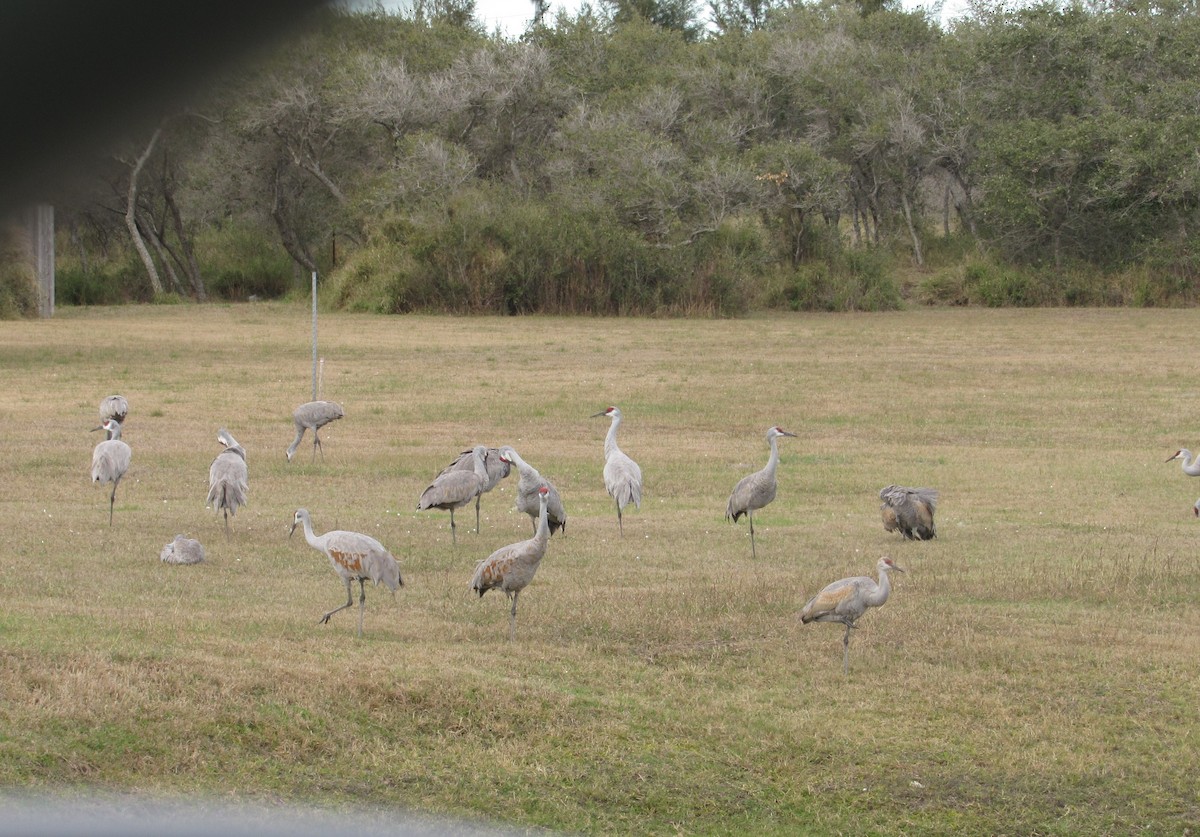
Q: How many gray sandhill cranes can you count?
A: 15